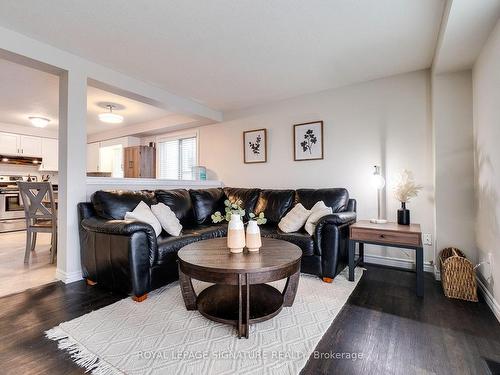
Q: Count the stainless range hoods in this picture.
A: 1